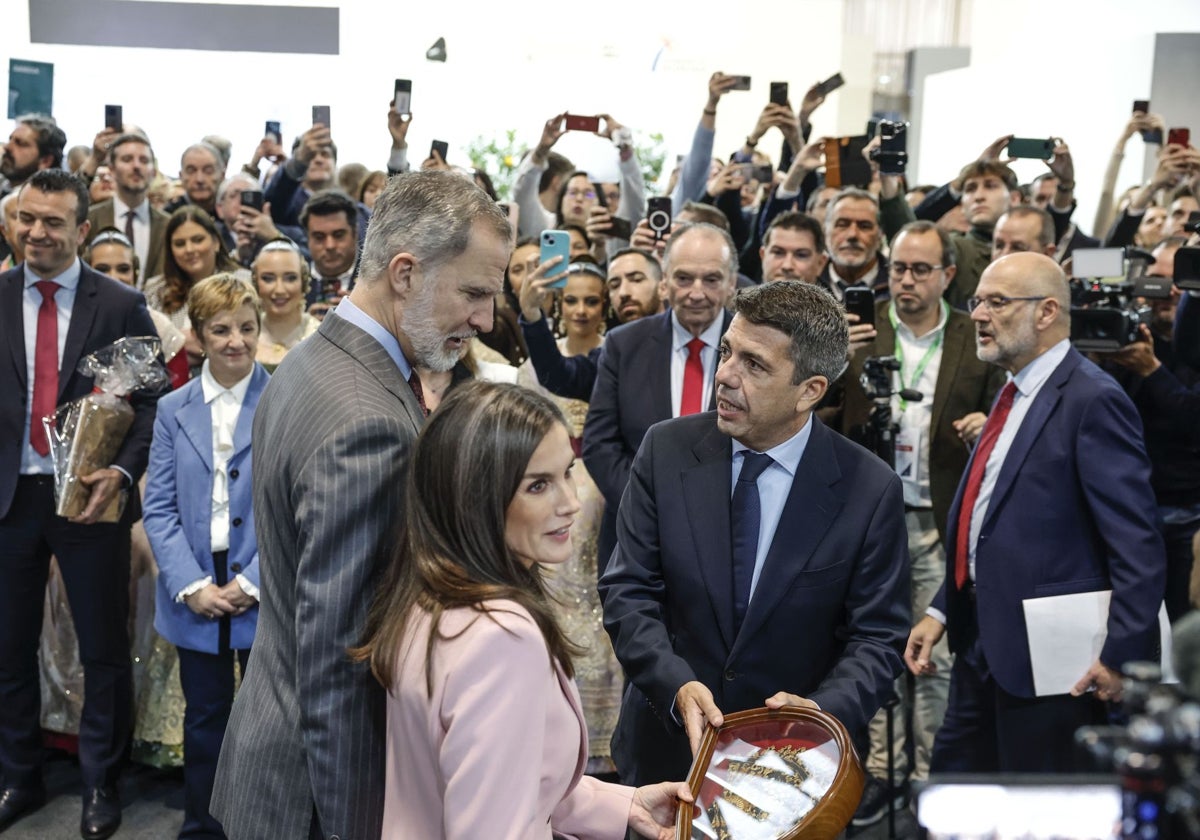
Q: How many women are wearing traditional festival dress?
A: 3